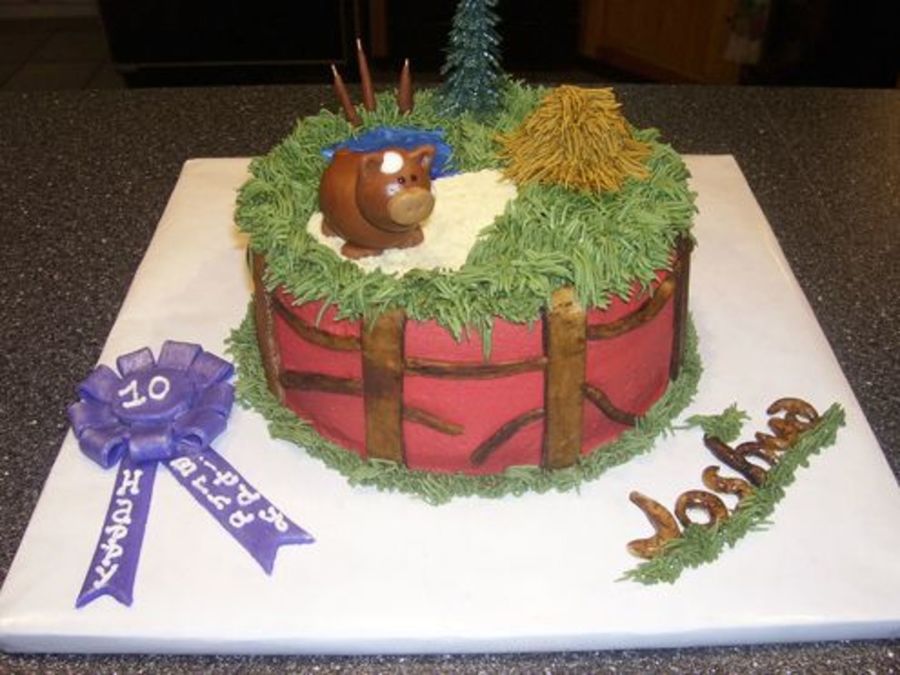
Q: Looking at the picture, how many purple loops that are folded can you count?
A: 9